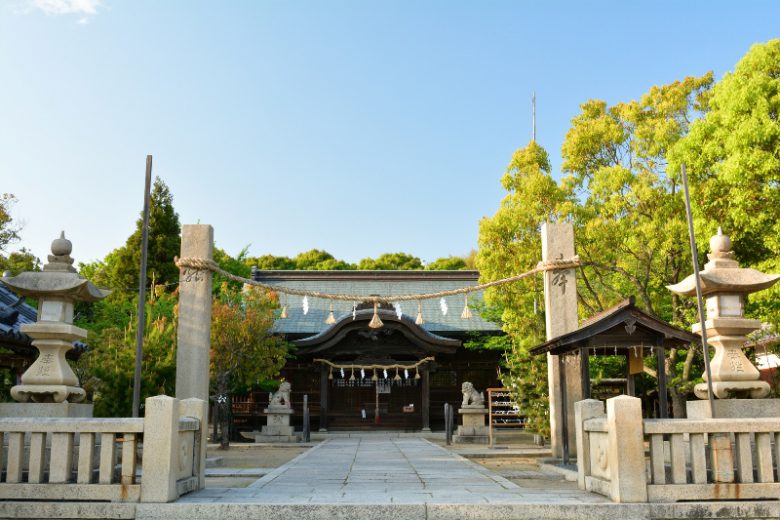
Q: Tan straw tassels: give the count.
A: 10